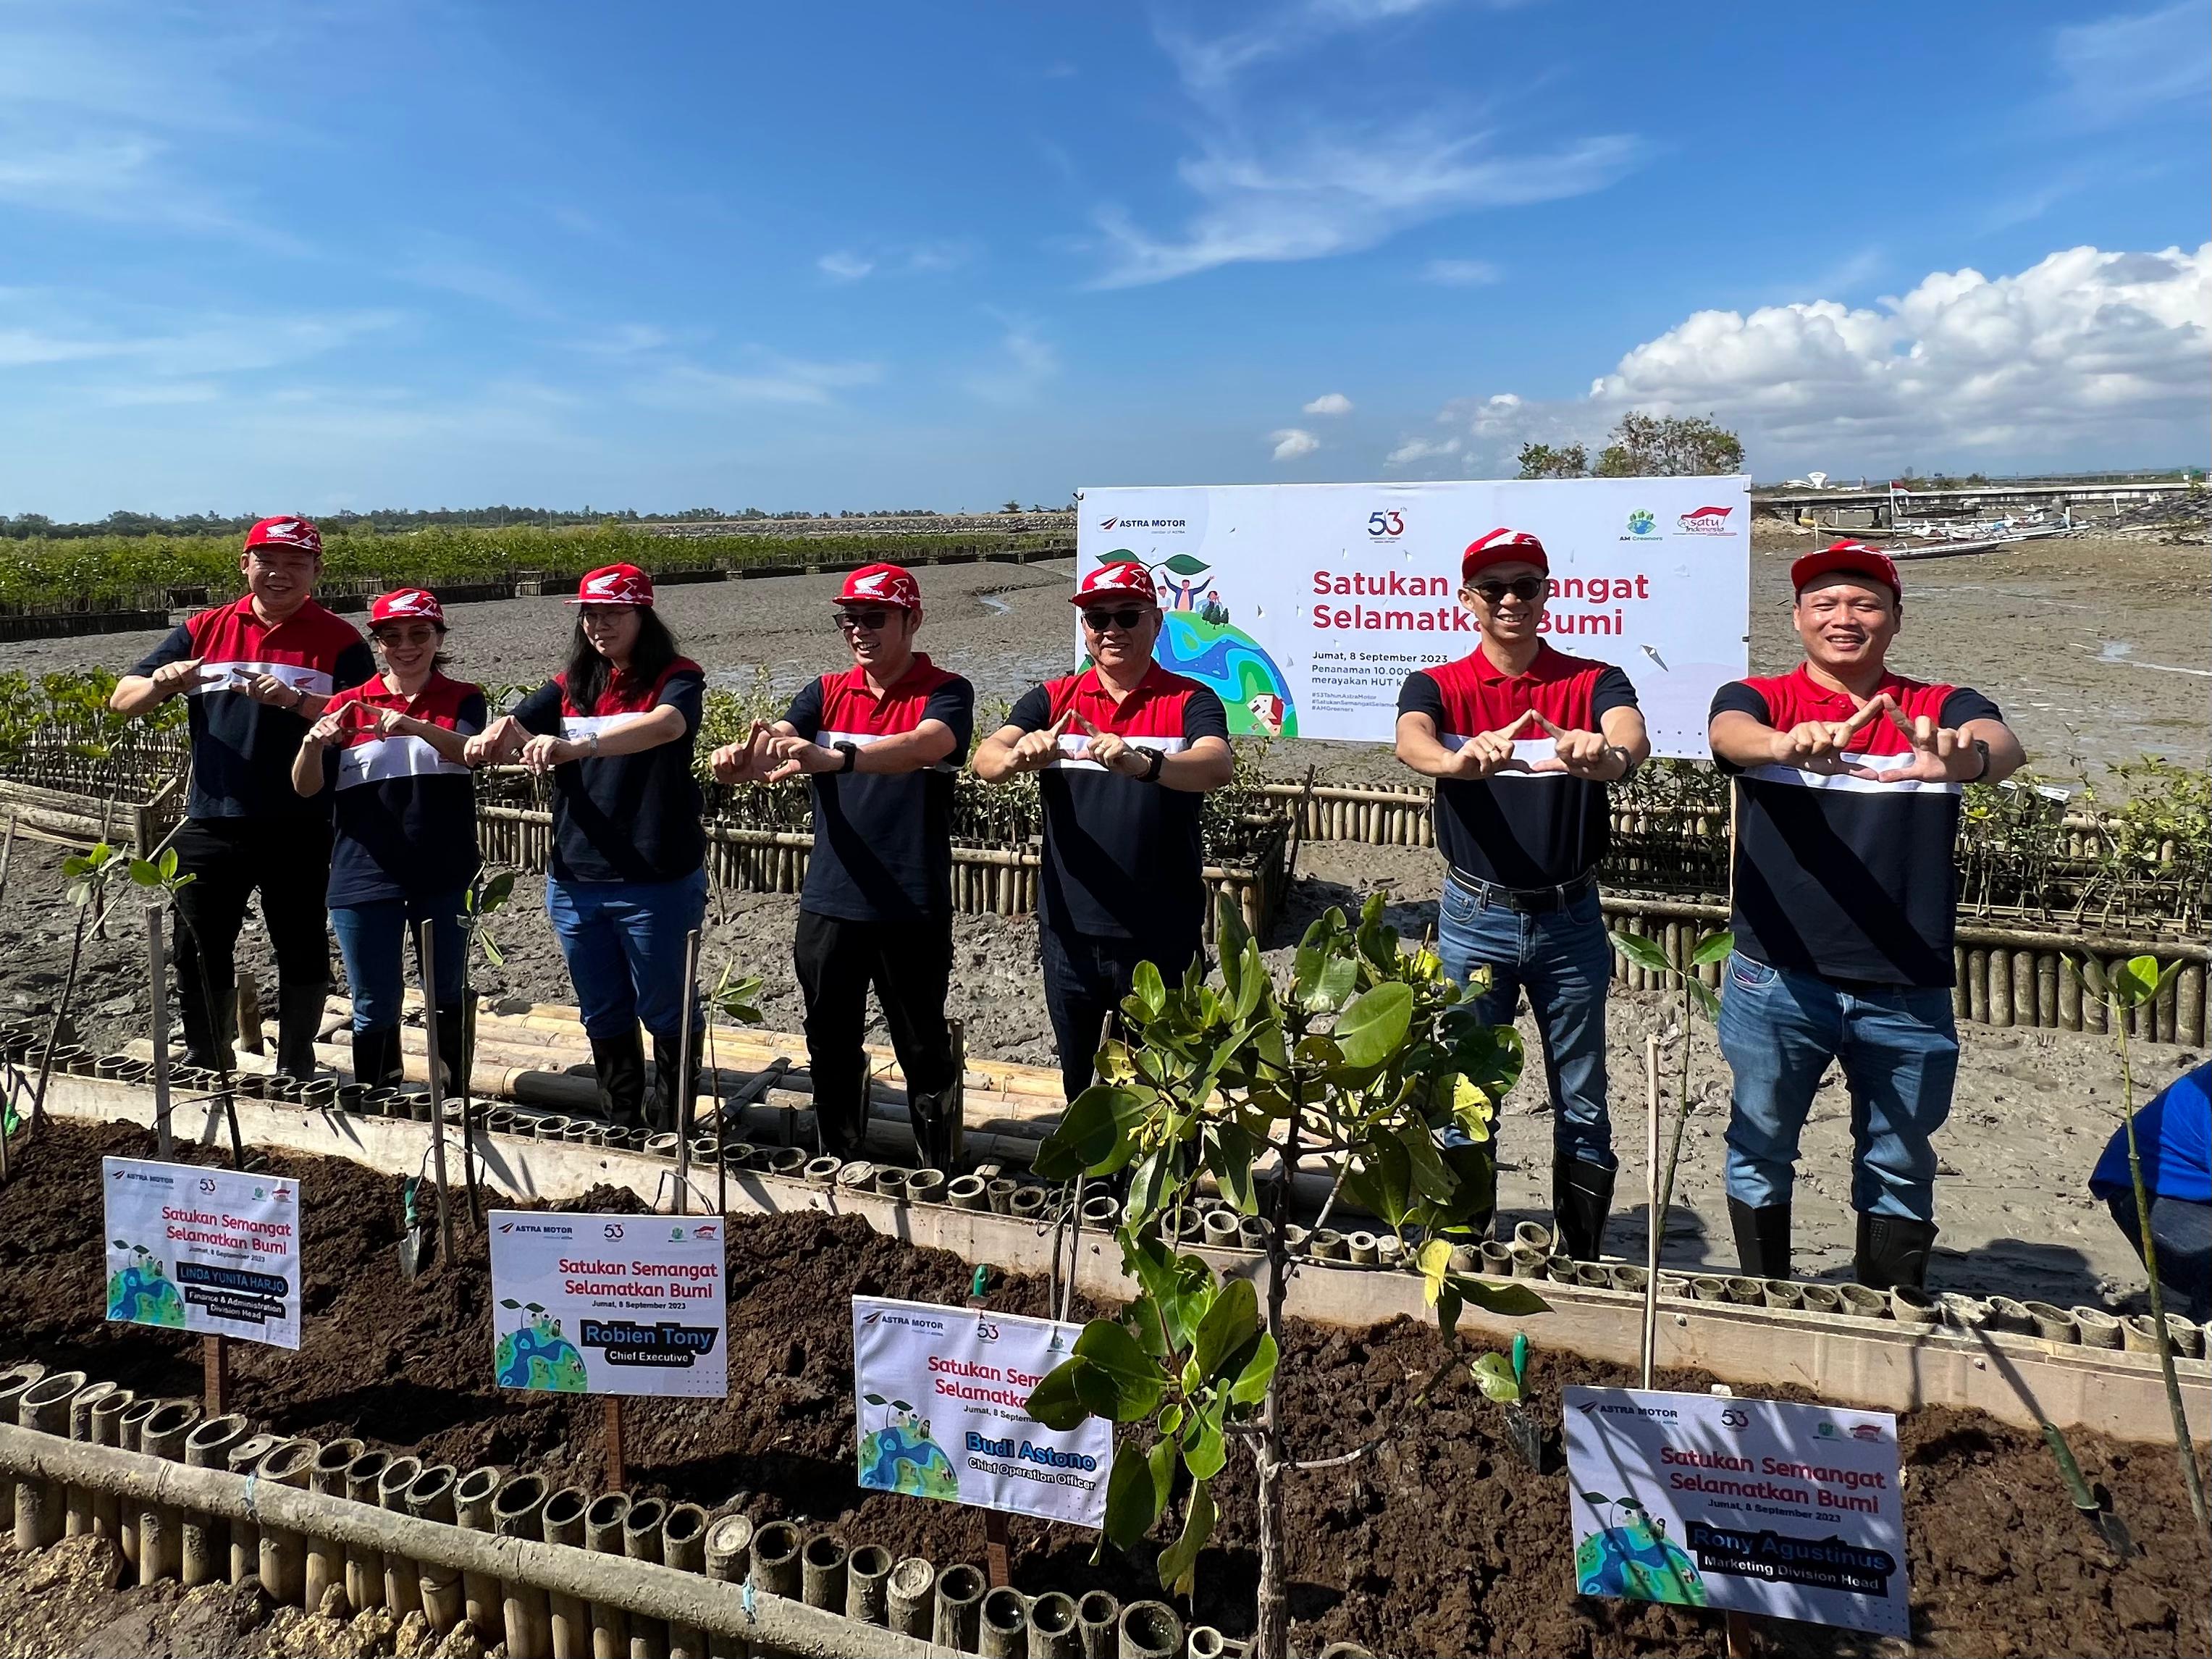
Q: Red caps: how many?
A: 7